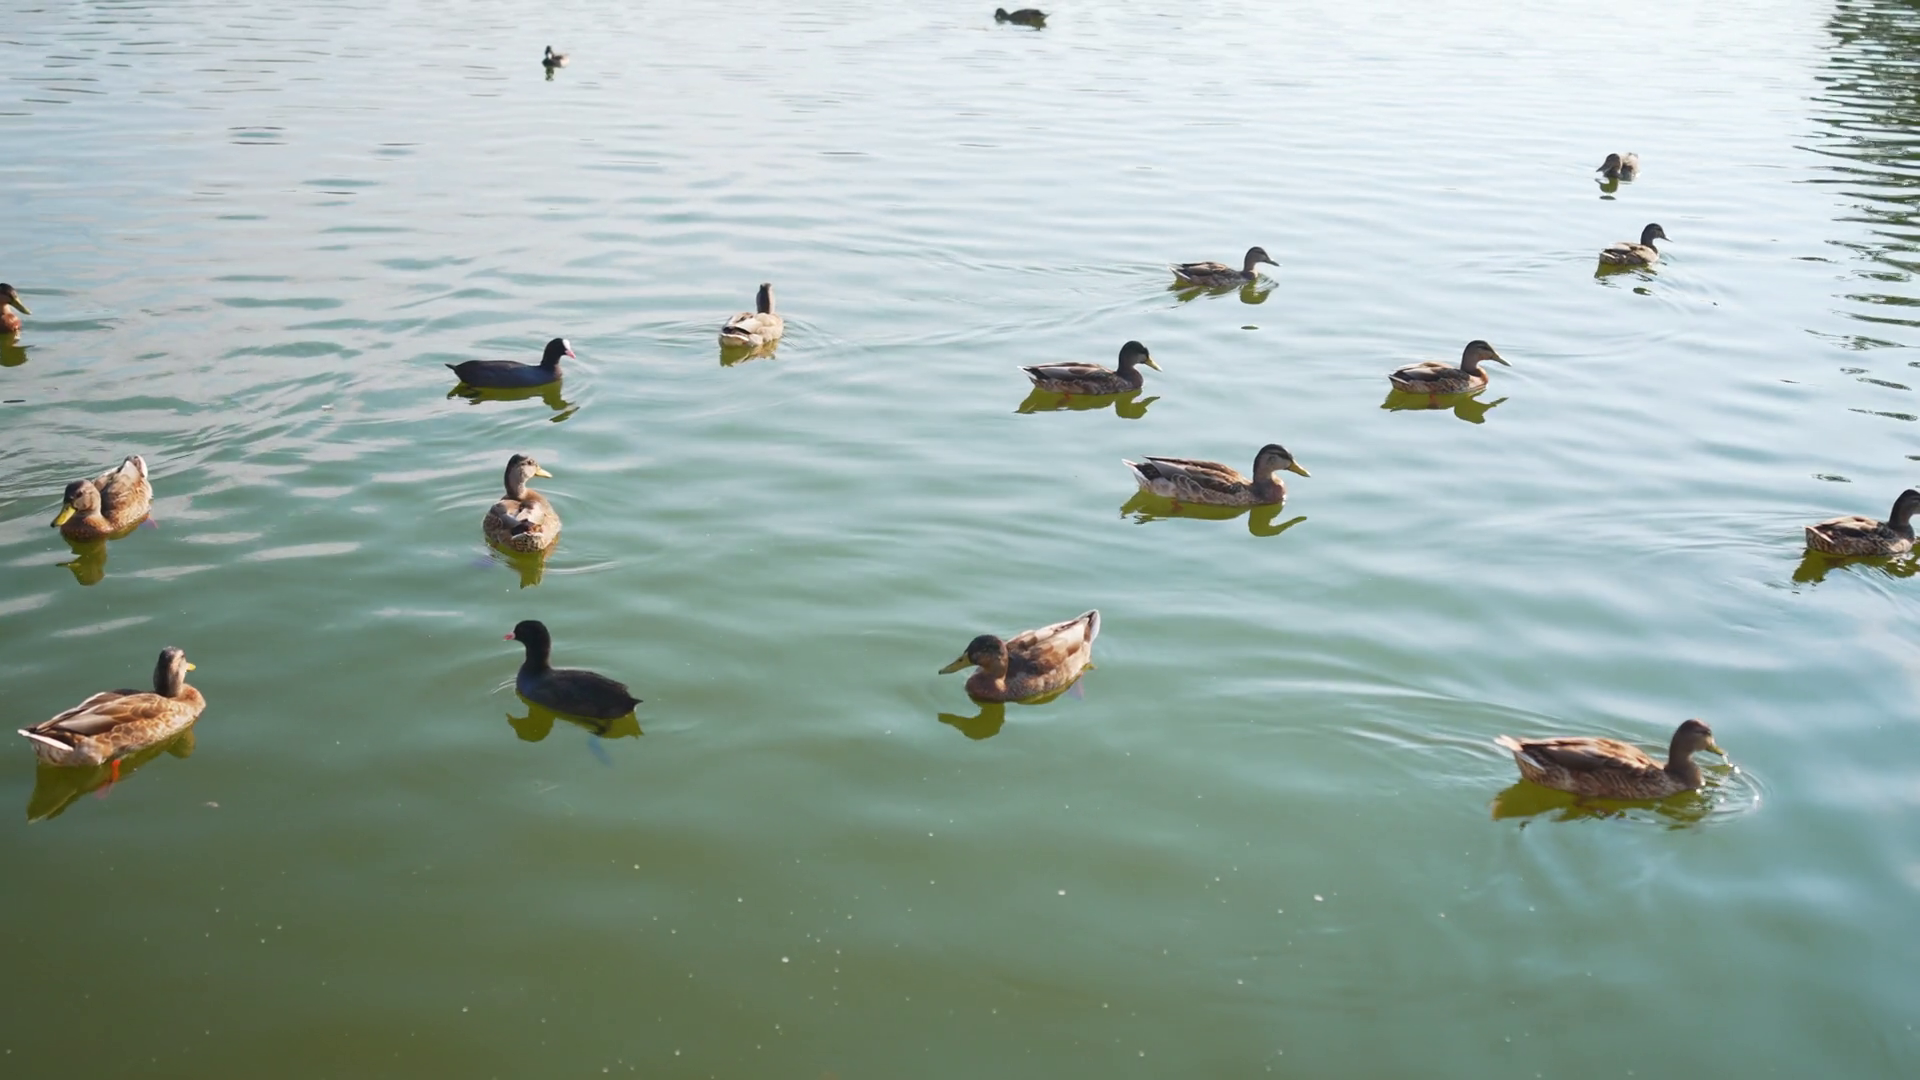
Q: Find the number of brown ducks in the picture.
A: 14